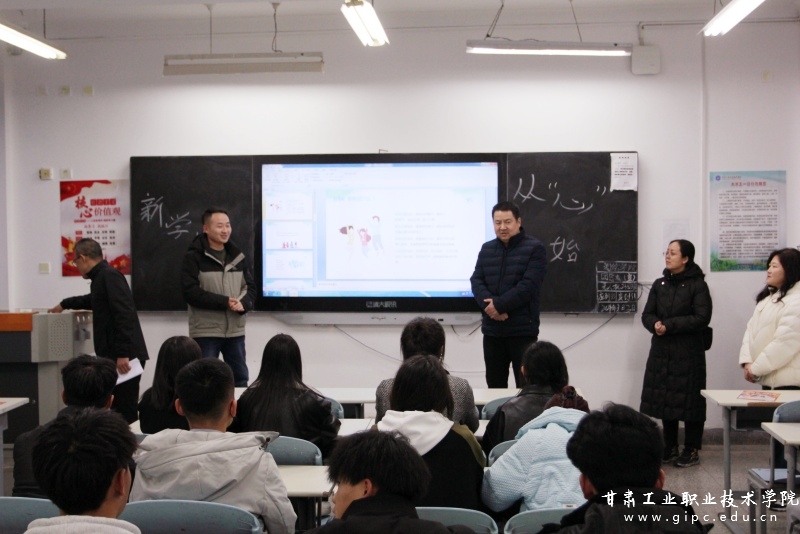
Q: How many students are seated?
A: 11